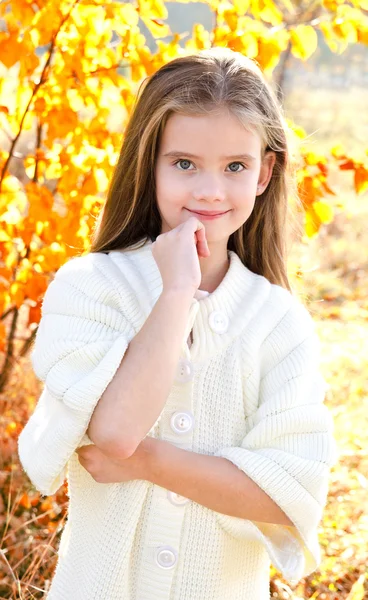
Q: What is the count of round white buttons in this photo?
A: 5